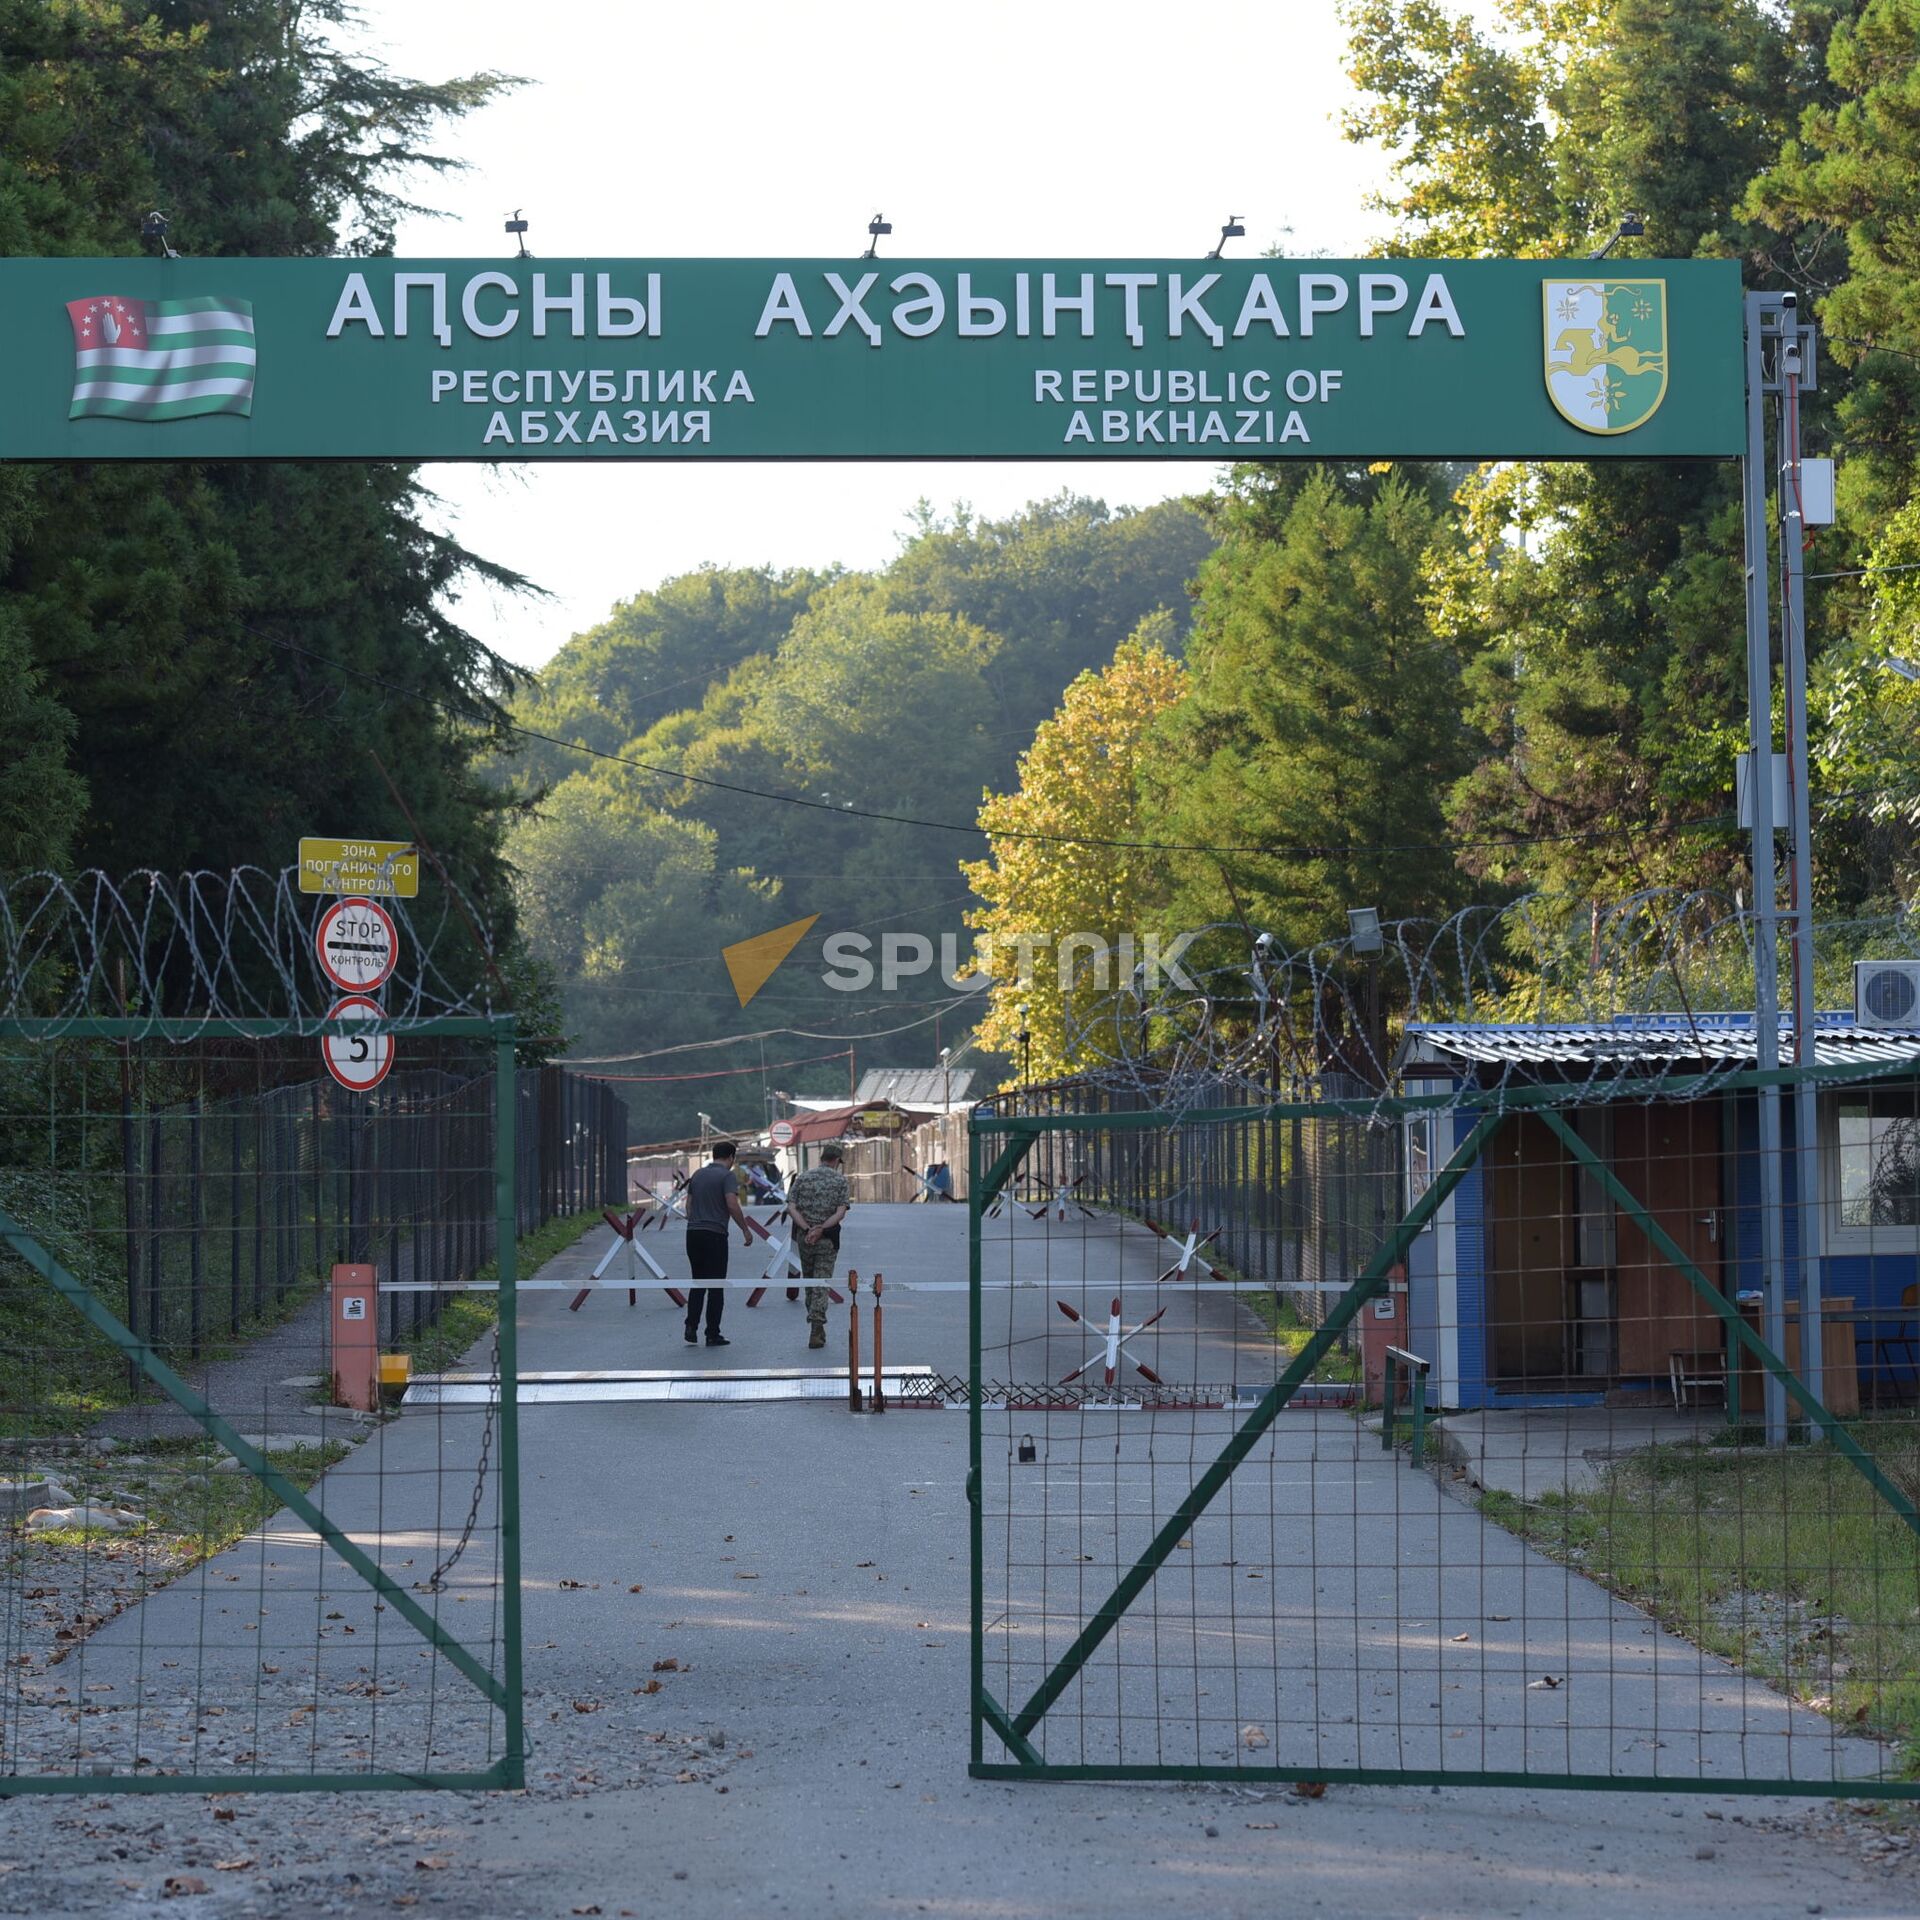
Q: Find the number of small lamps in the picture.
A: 5